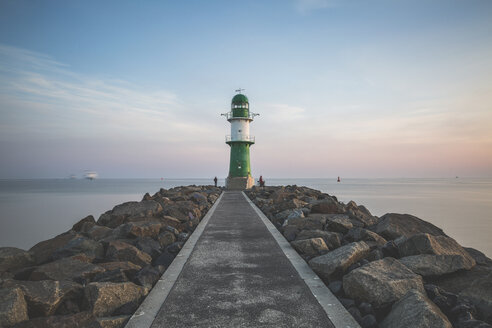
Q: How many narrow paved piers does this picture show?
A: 1